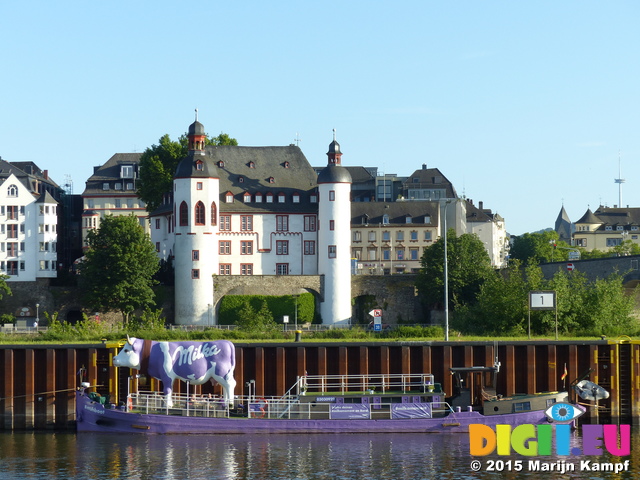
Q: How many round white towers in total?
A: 2